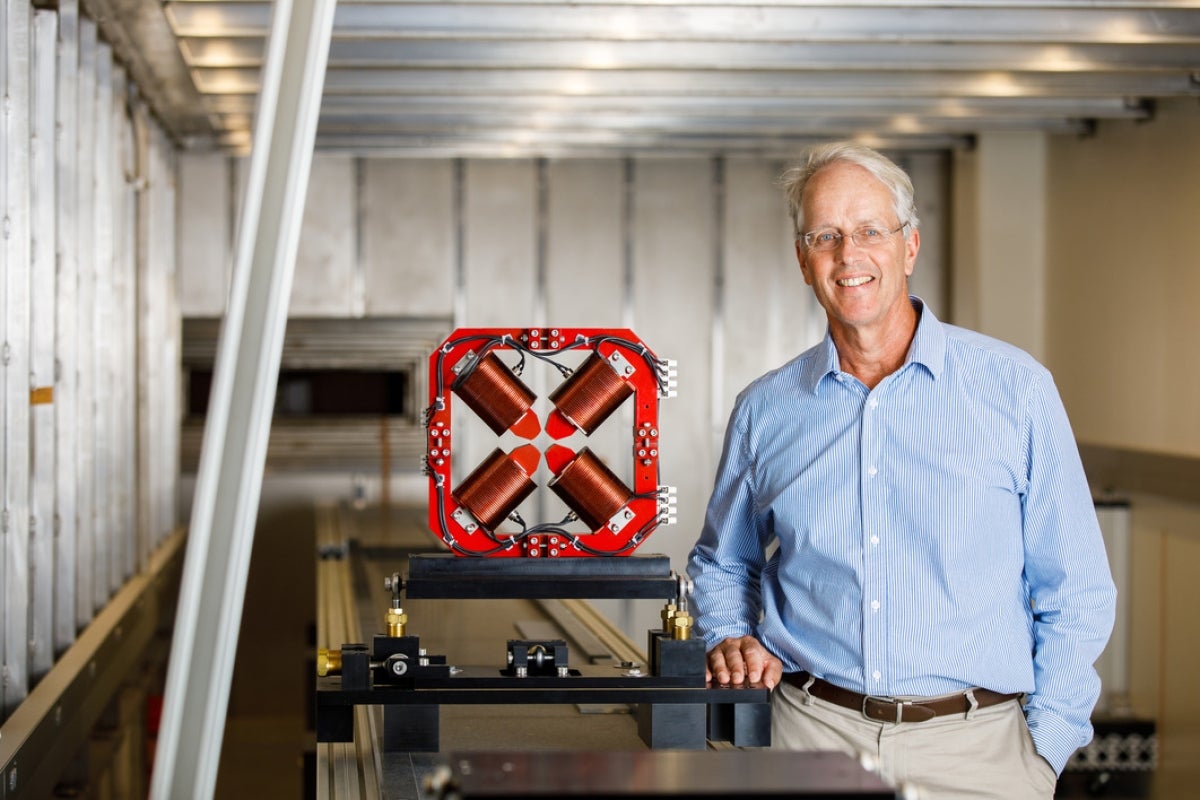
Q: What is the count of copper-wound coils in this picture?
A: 4